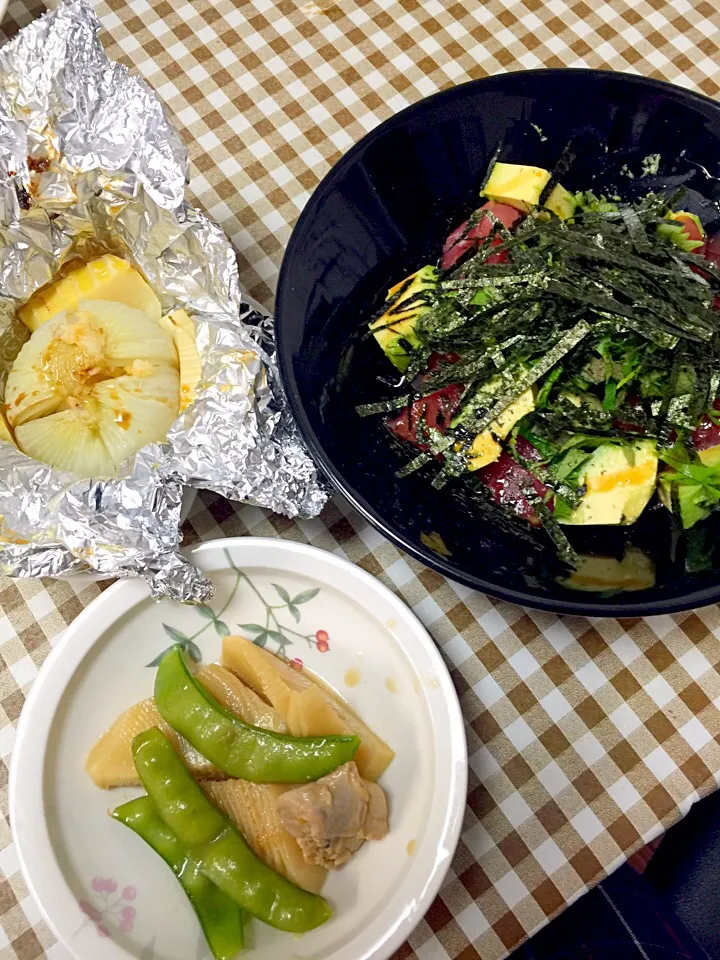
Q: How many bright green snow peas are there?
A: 3